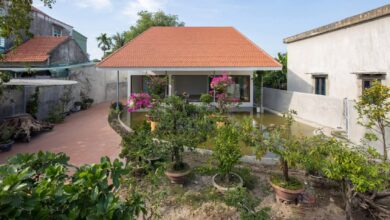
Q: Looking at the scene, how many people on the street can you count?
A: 0